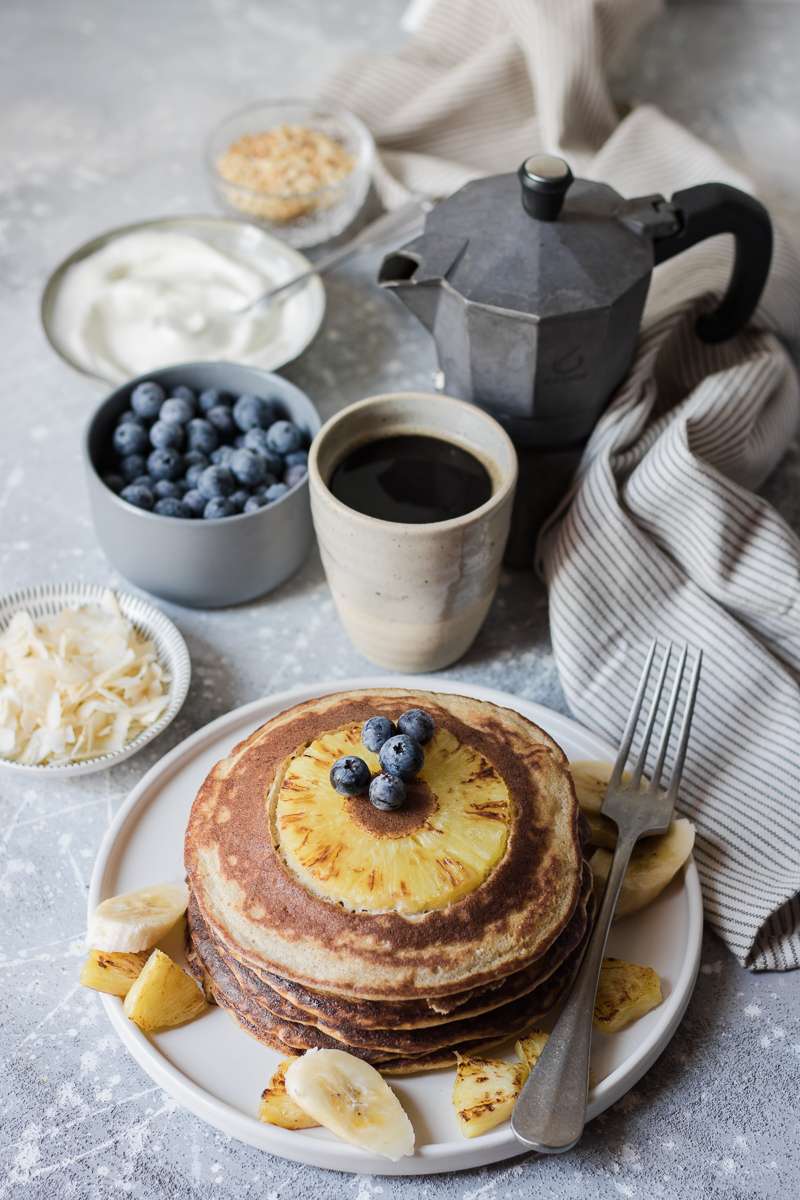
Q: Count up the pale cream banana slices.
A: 4